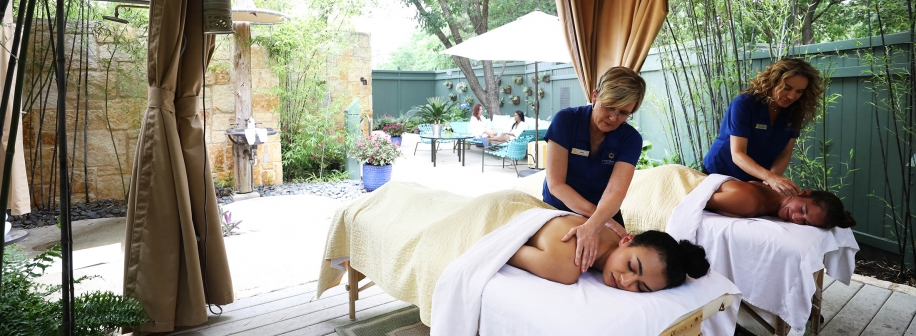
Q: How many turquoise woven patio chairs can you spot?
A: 2